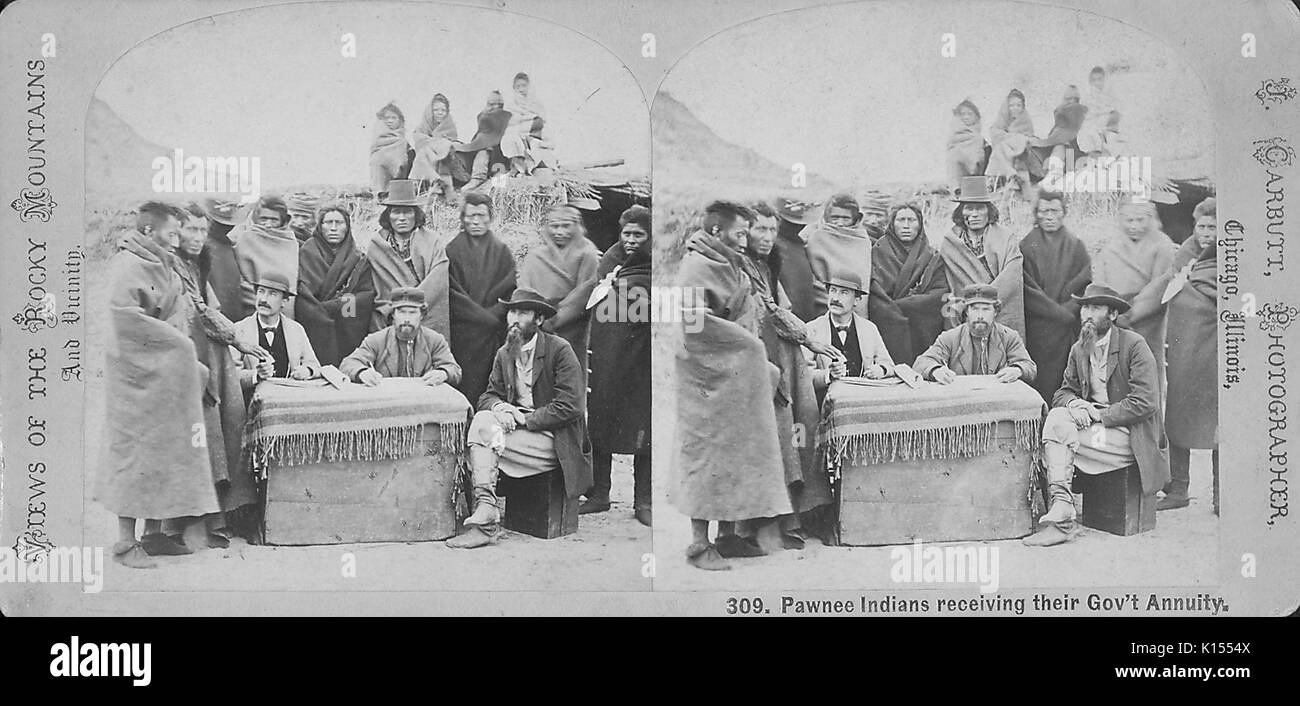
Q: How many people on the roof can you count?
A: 4